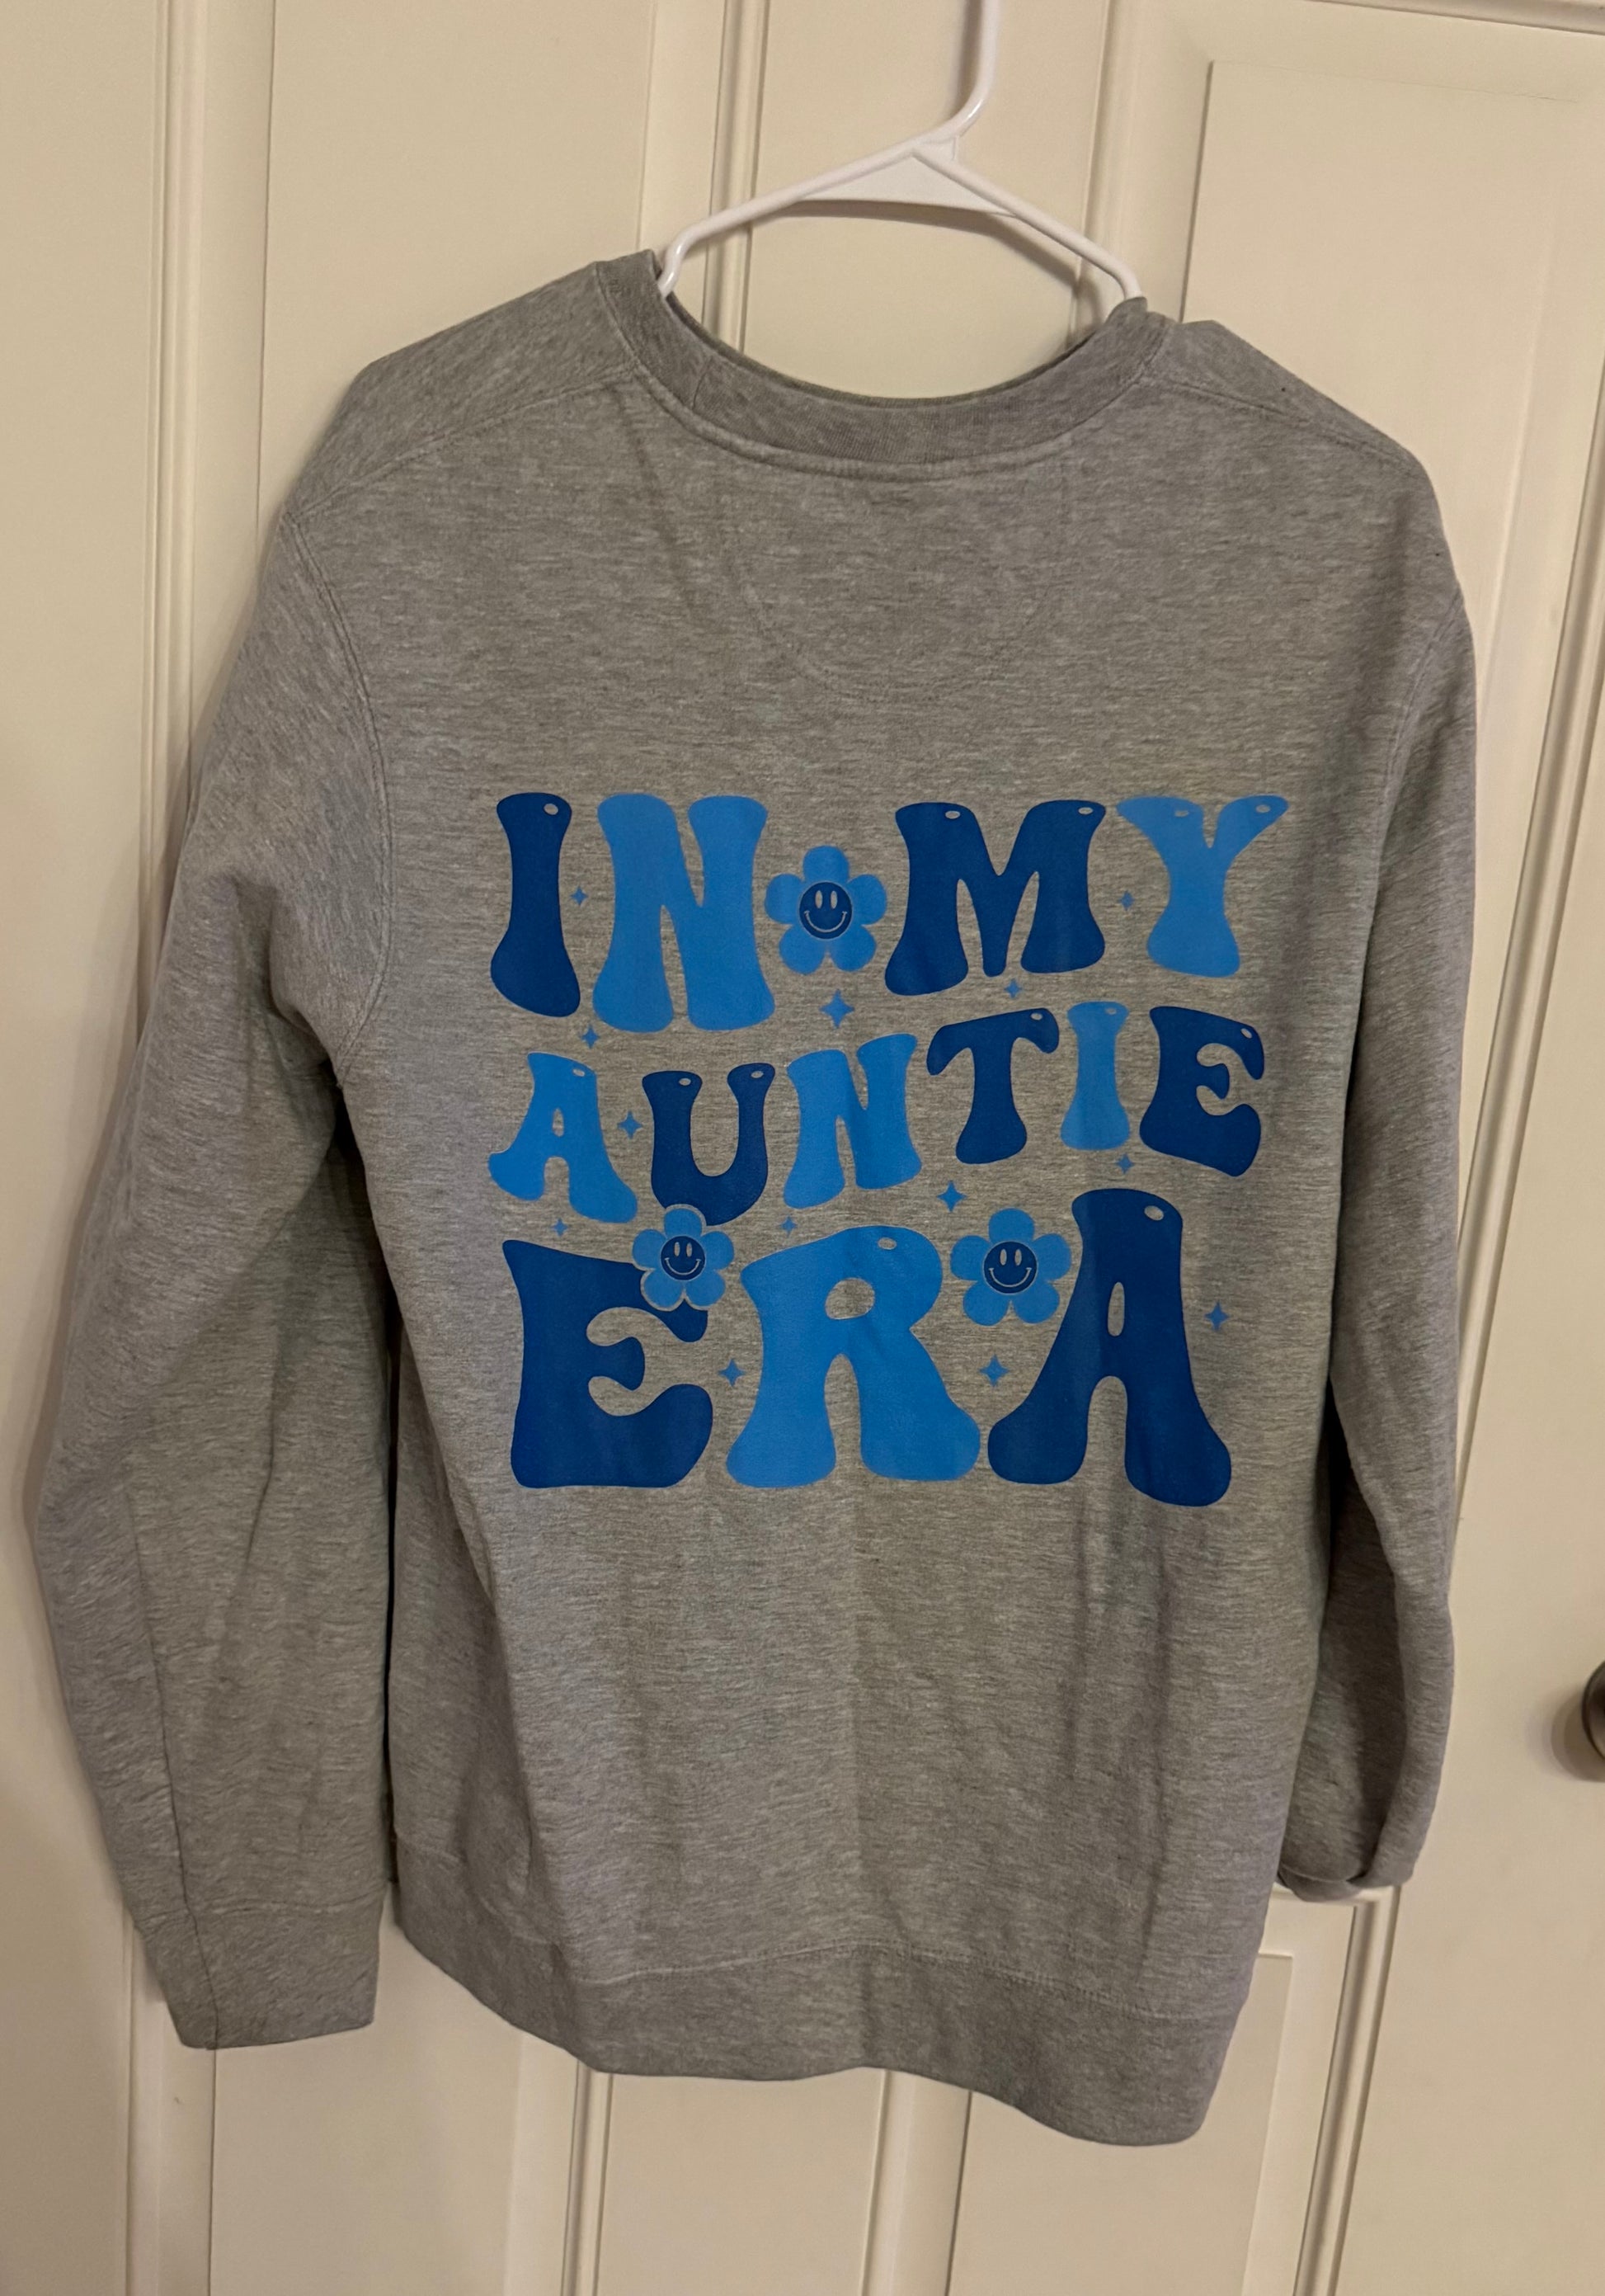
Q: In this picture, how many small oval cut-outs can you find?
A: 13